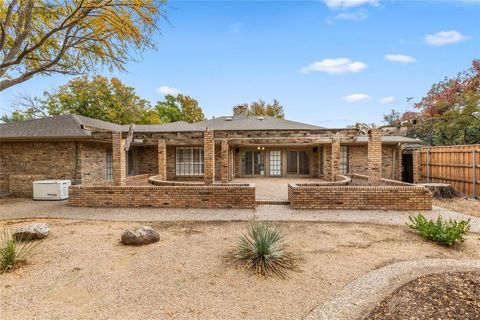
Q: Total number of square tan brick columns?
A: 6